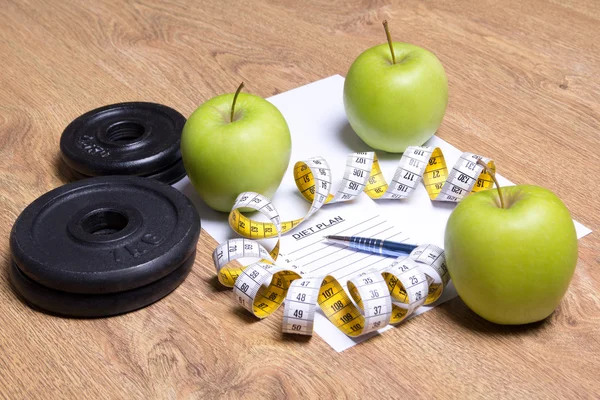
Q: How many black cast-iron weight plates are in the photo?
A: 4